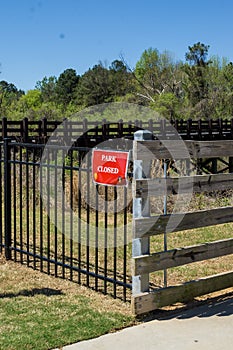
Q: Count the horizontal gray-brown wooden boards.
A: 5